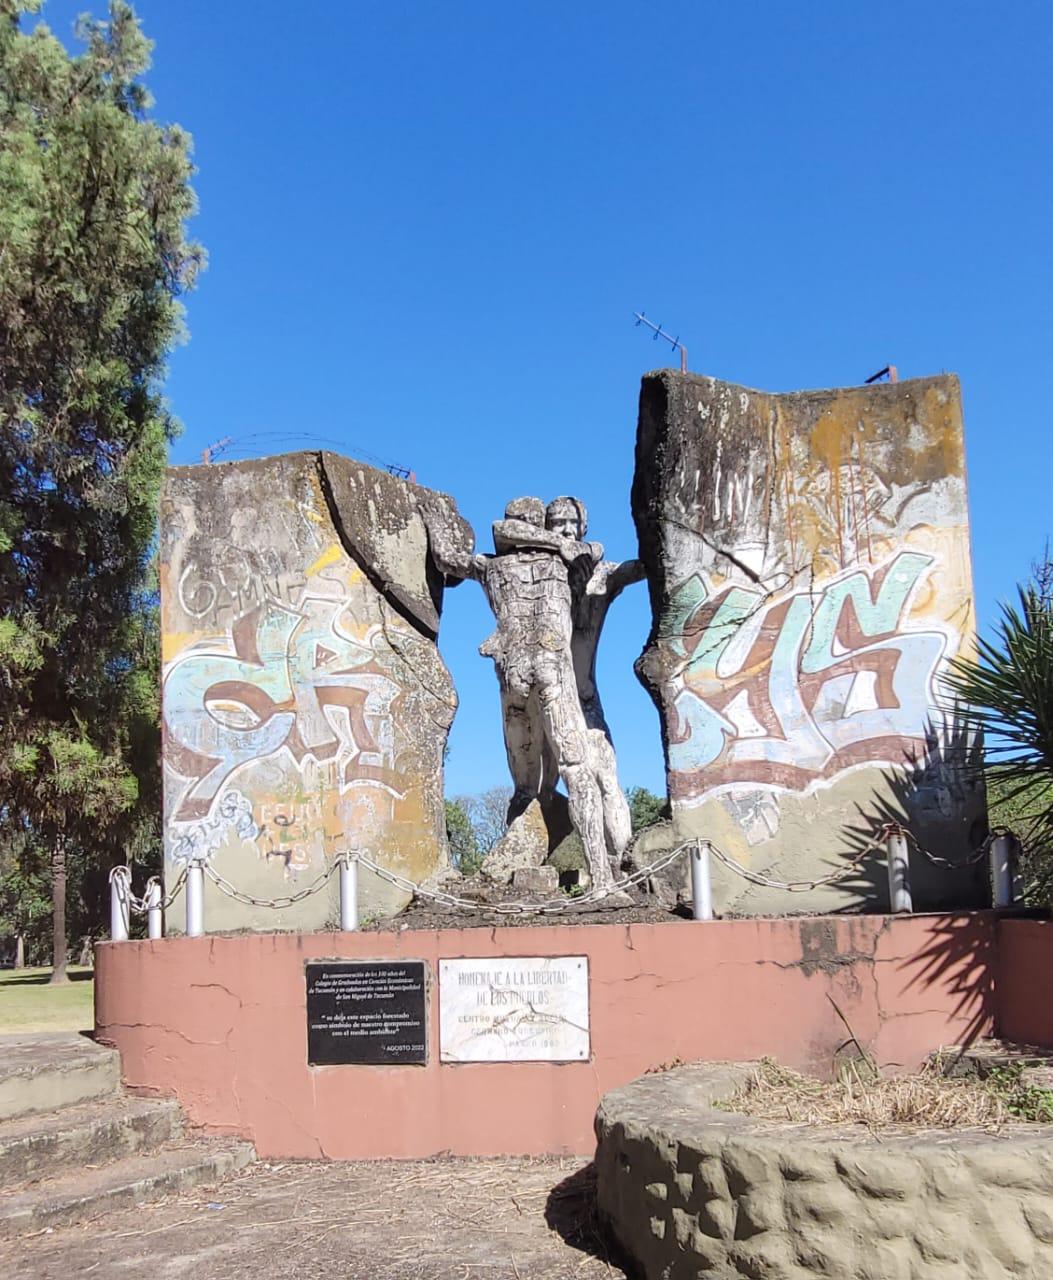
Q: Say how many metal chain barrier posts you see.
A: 7